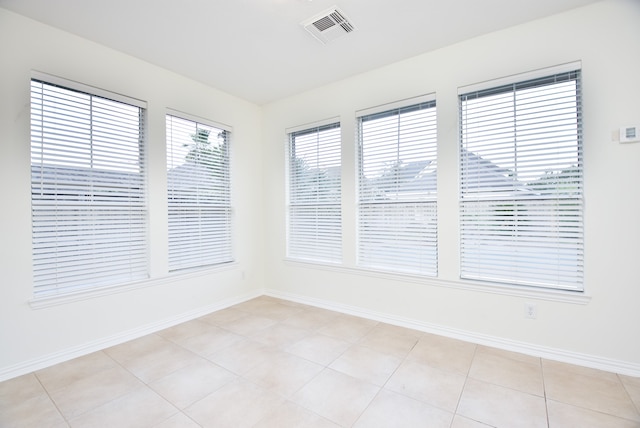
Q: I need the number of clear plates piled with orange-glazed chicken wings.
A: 0